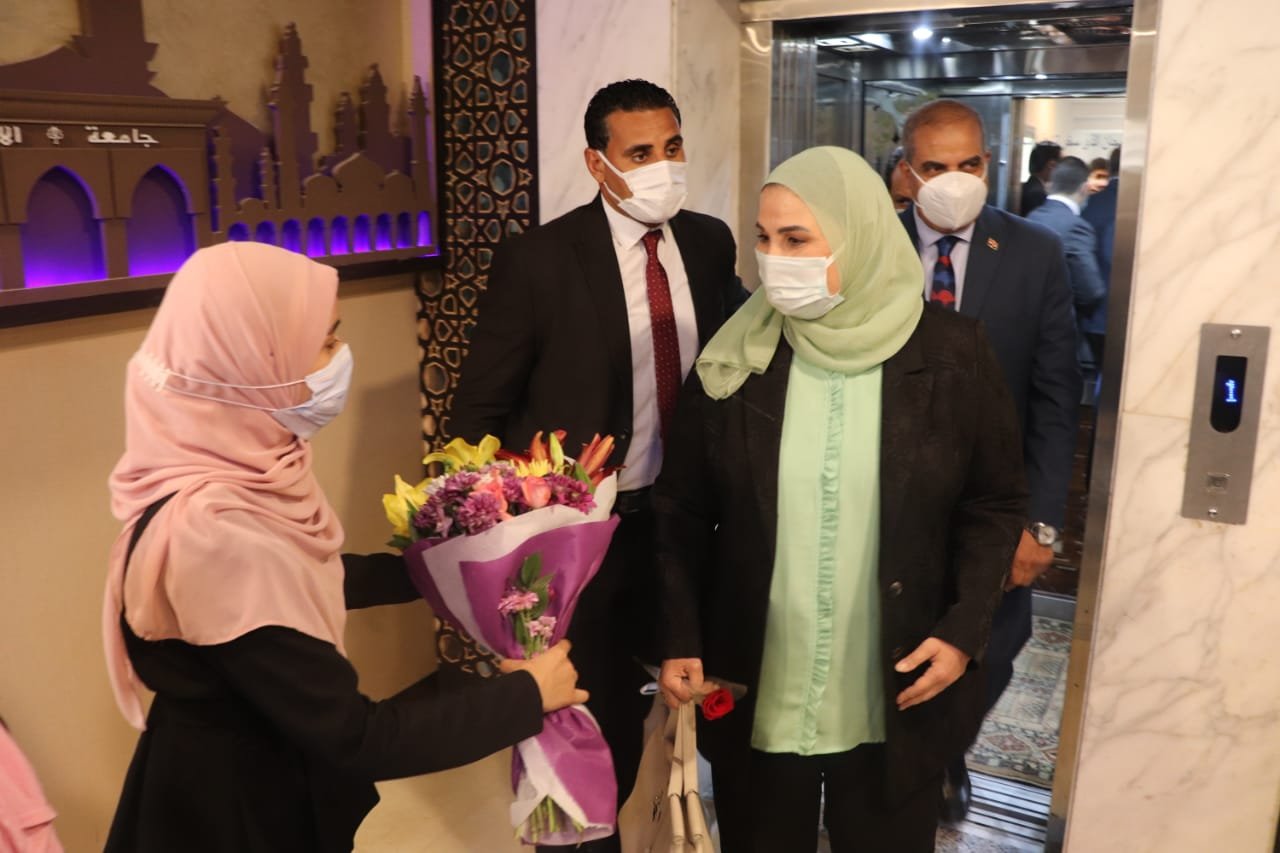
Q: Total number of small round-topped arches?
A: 9